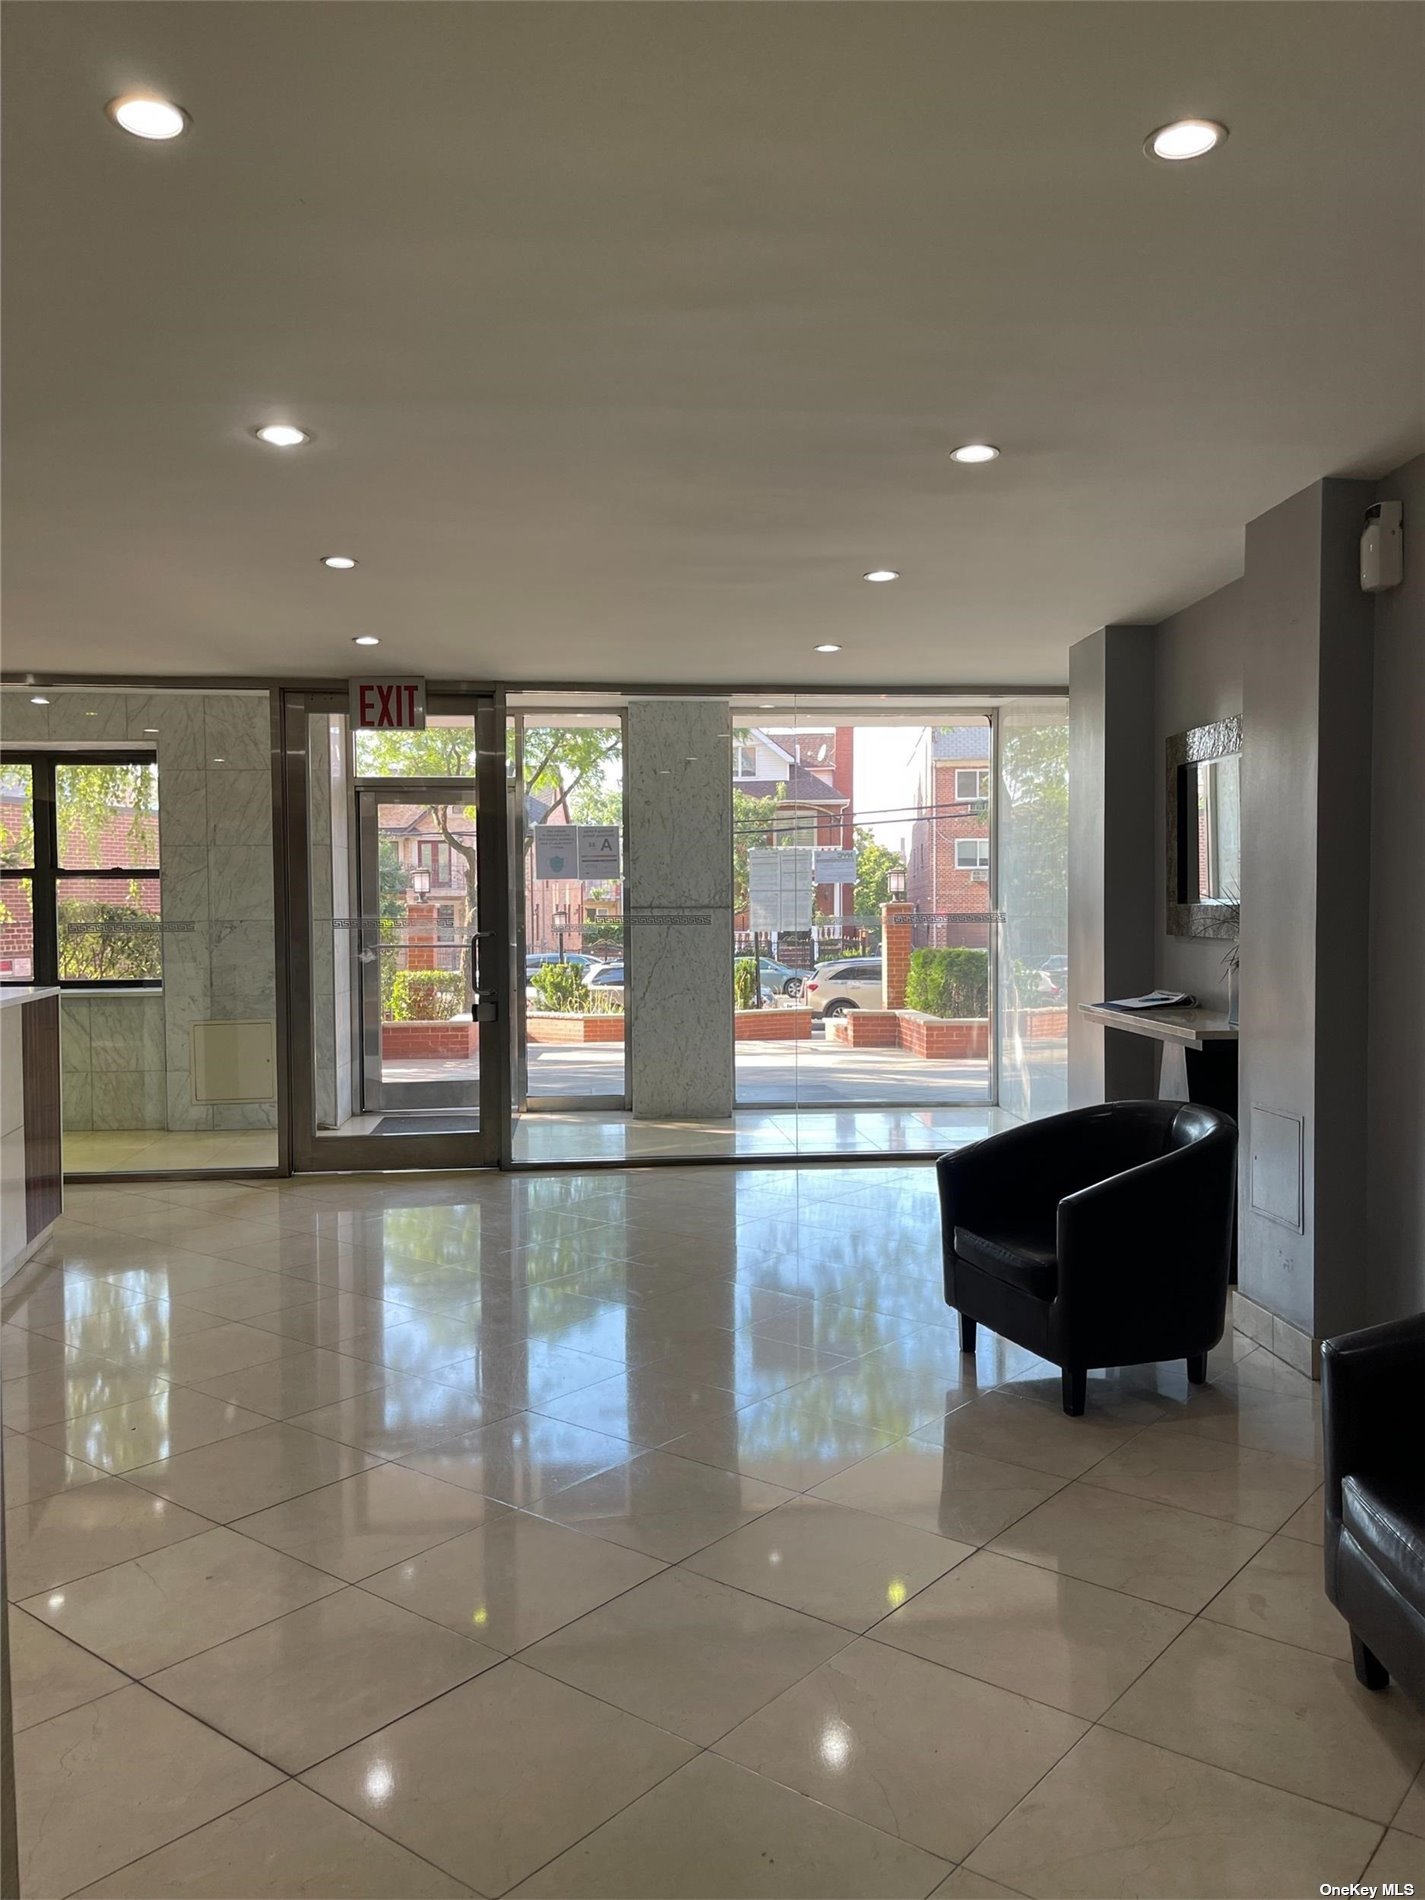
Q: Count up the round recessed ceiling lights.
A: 8